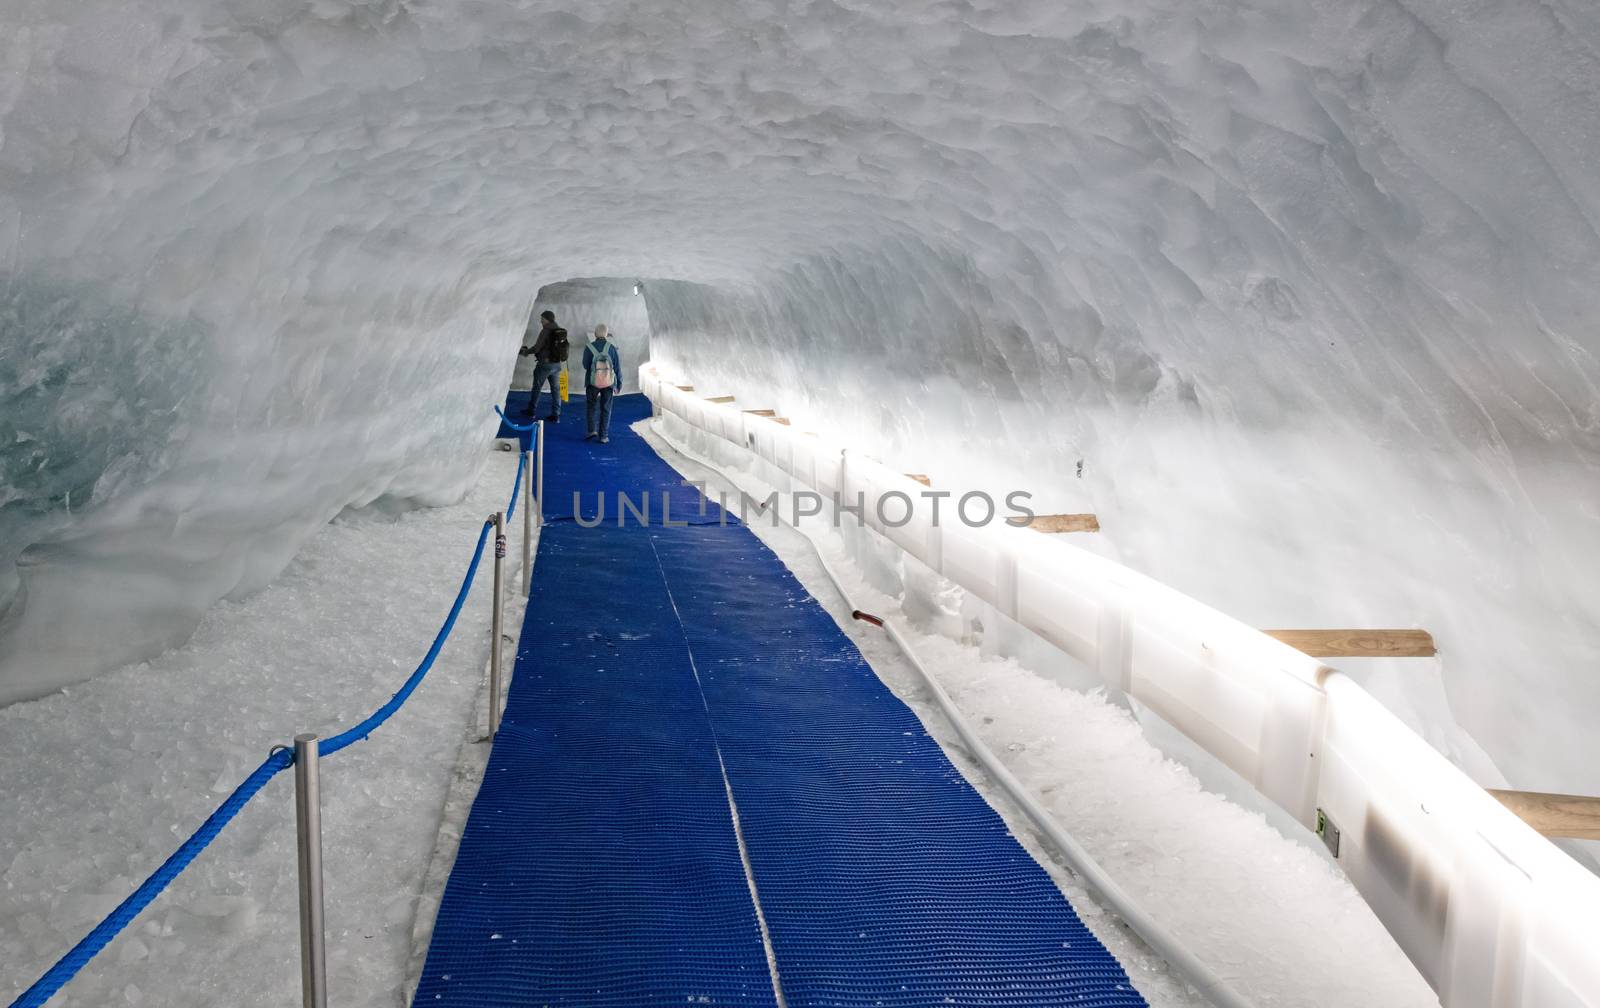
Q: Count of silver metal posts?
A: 4